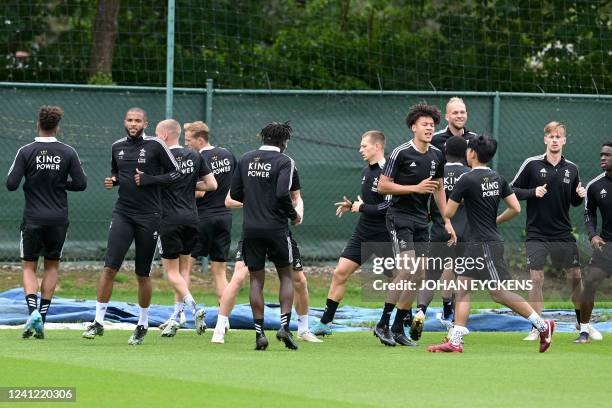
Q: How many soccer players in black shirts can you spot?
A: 13